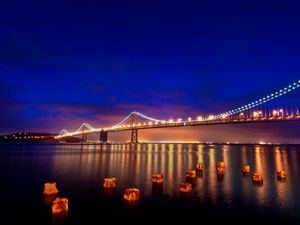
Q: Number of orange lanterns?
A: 12